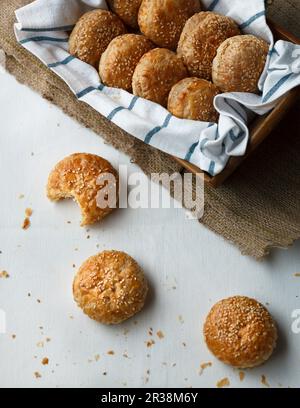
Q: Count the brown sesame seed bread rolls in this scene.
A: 11